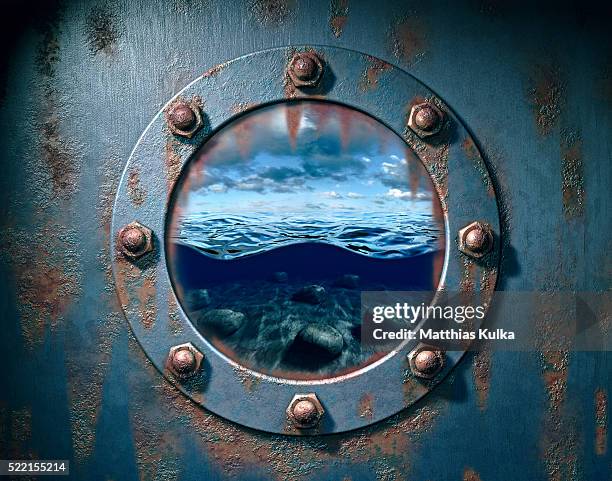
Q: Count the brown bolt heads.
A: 8